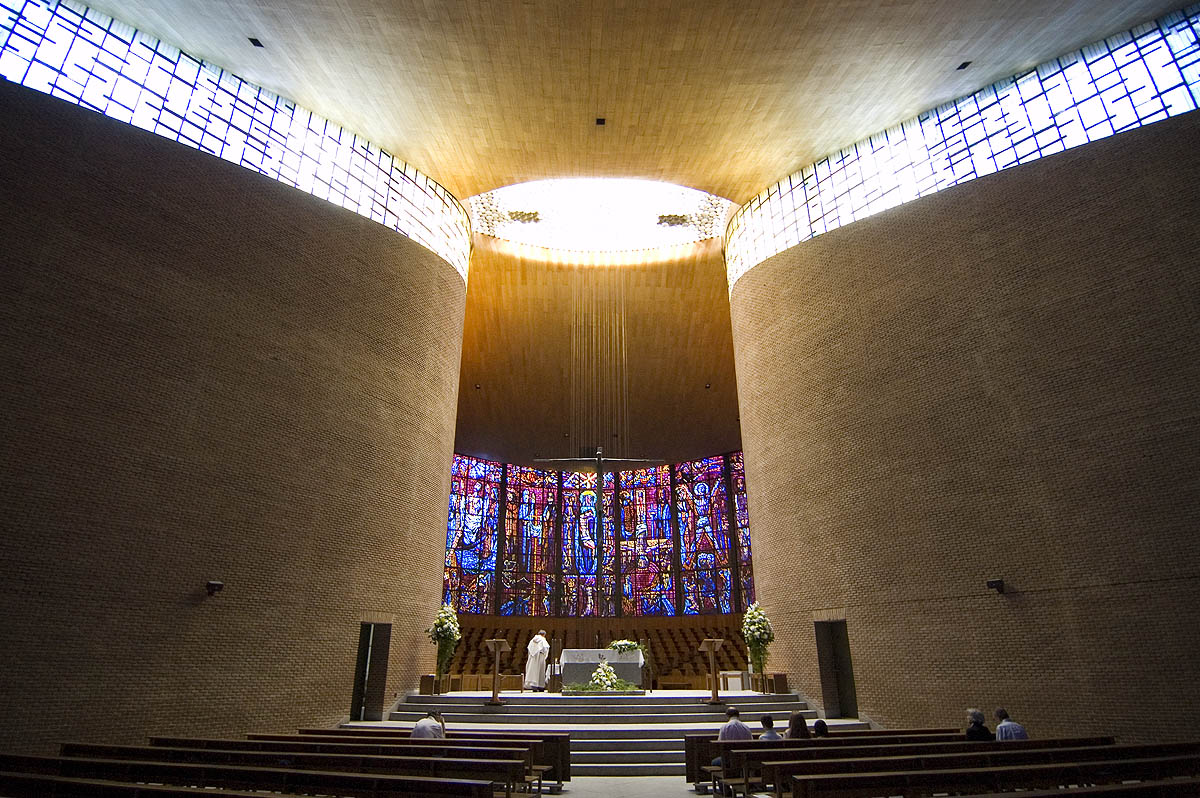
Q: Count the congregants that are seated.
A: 7